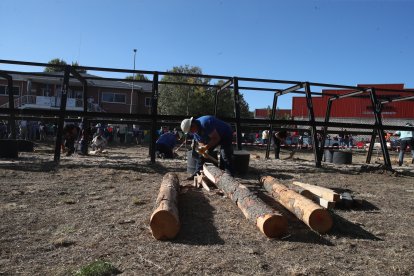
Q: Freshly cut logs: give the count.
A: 3